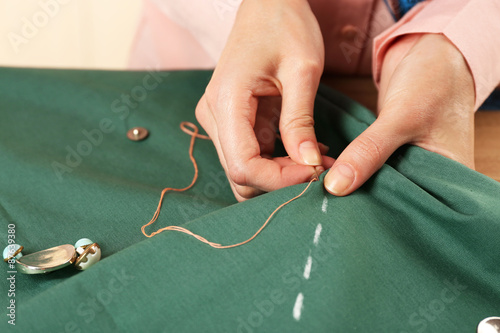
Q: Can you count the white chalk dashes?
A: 4